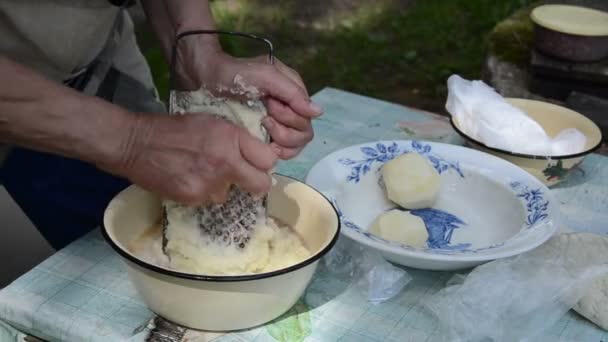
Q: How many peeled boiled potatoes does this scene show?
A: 2